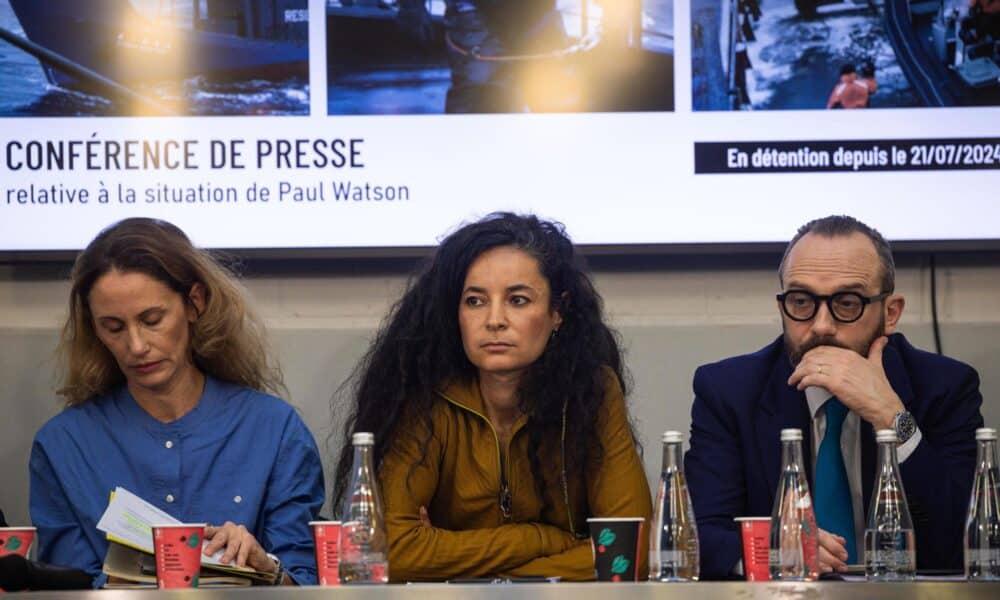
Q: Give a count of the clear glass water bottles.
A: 5